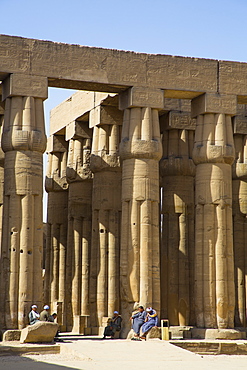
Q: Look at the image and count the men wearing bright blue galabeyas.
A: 2